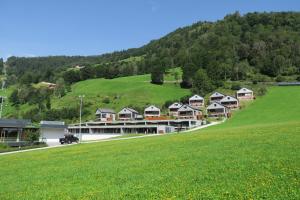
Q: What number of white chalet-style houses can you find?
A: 10